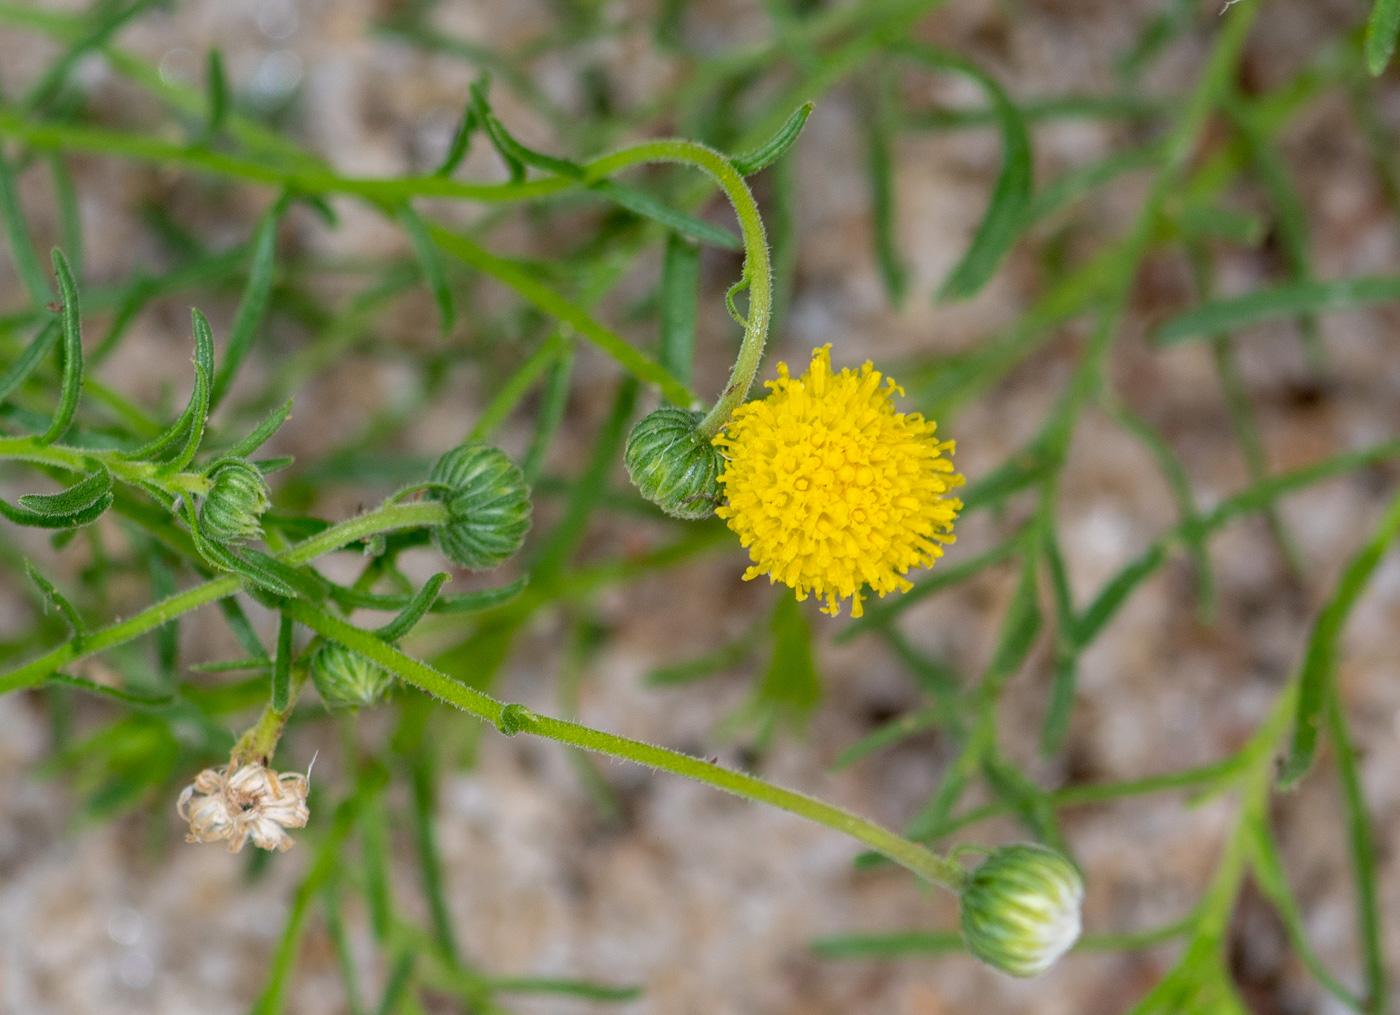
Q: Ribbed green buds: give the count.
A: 5